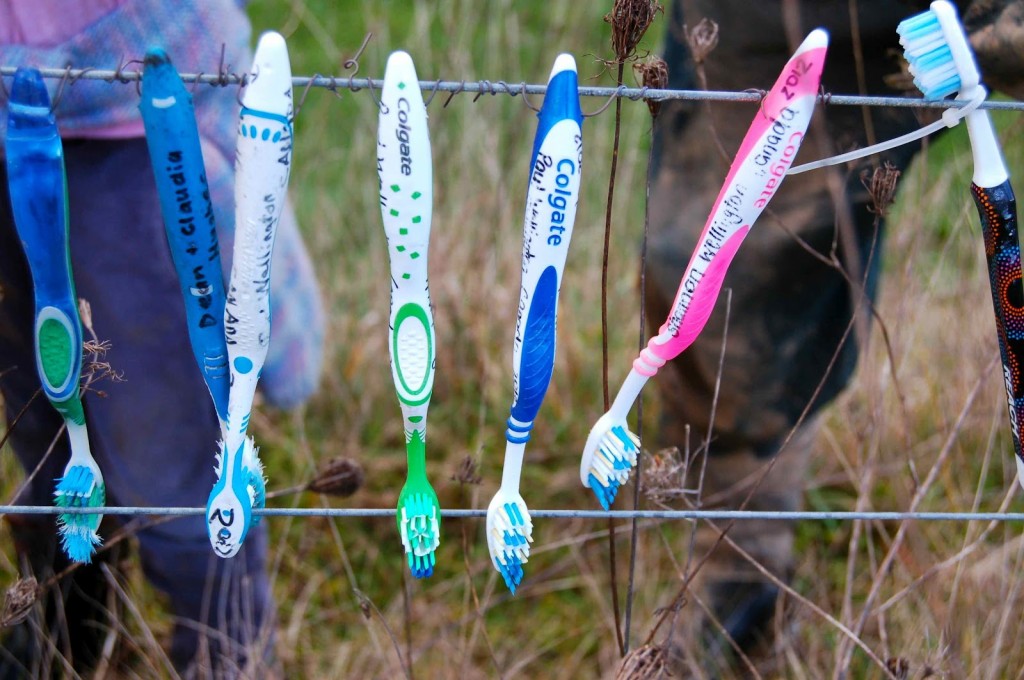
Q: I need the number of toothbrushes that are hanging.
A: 7